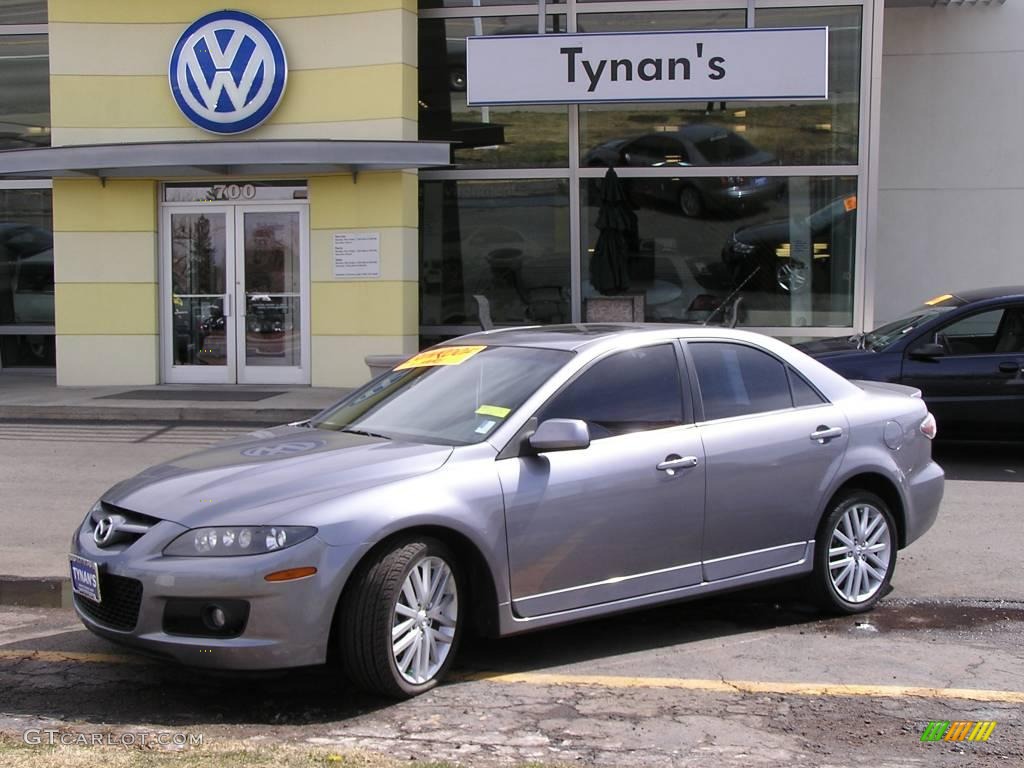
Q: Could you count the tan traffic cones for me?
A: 0